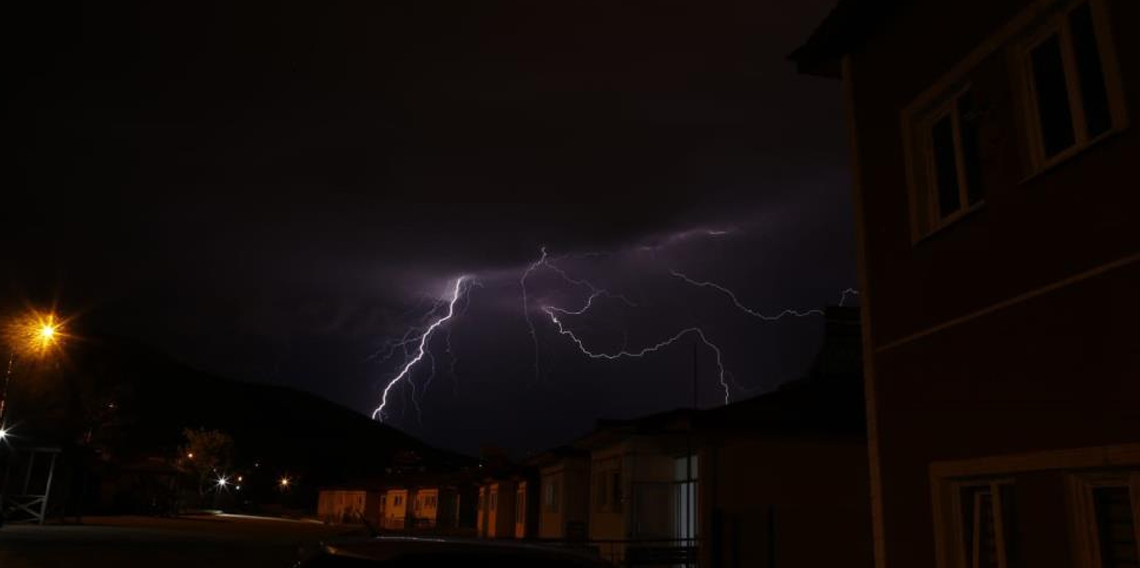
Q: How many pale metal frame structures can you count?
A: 1